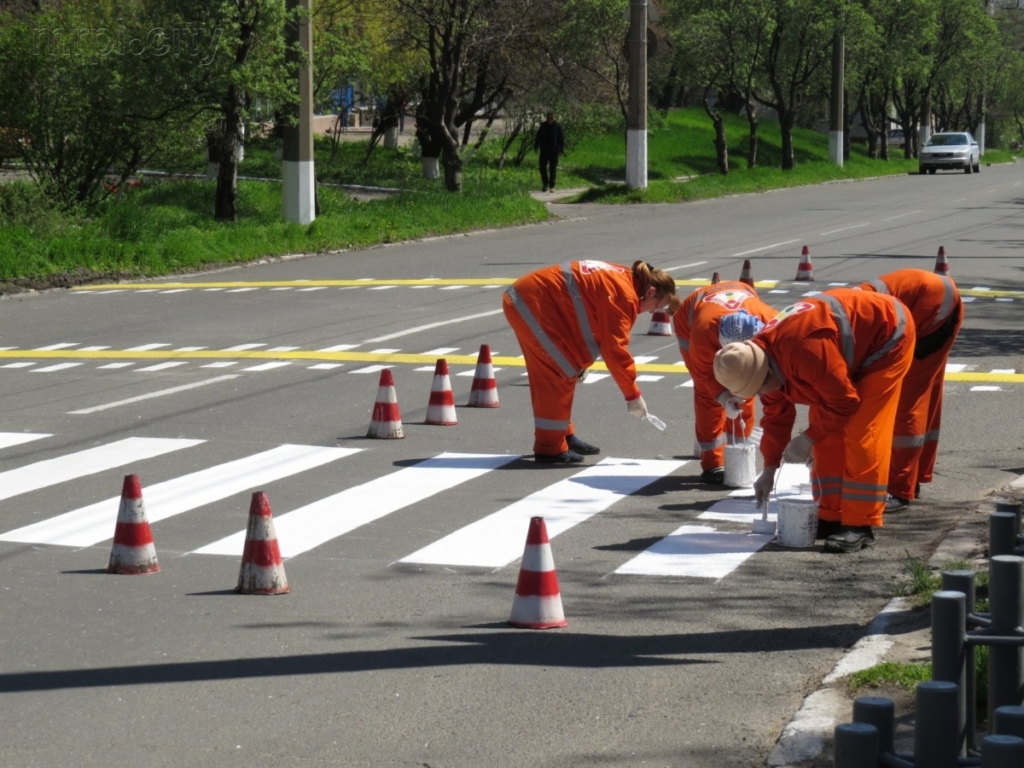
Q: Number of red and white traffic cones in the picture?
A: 11